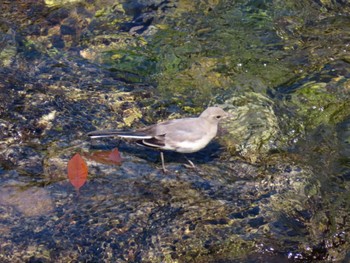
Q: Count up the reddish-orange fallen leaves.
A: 2